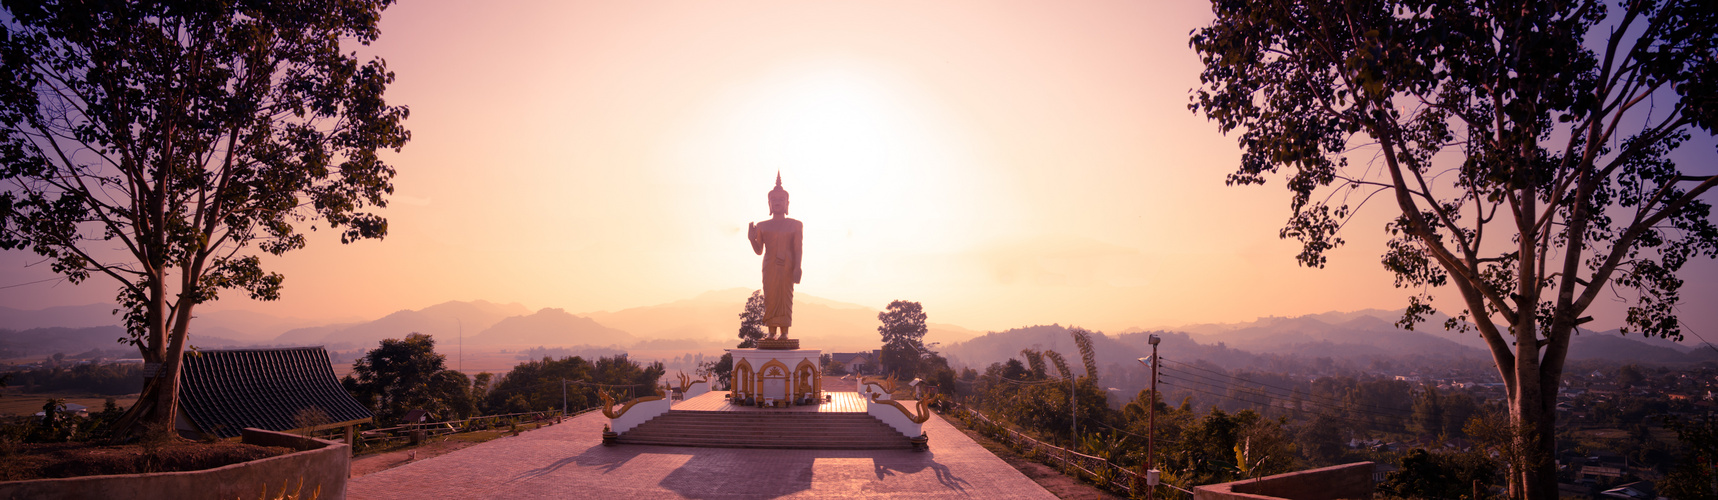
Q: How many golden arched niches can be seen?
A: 3